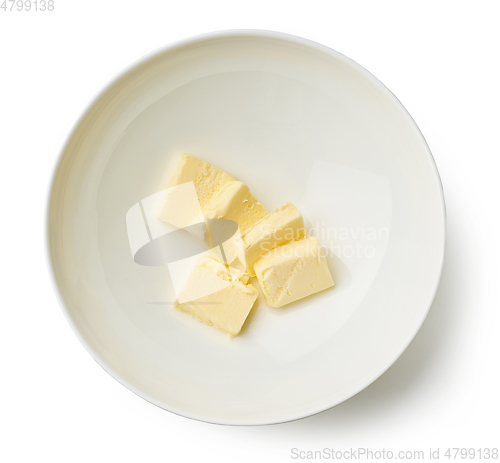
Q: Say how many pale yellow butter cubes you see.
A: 5